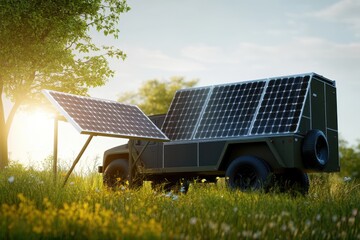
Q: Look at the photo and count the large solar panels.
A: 4